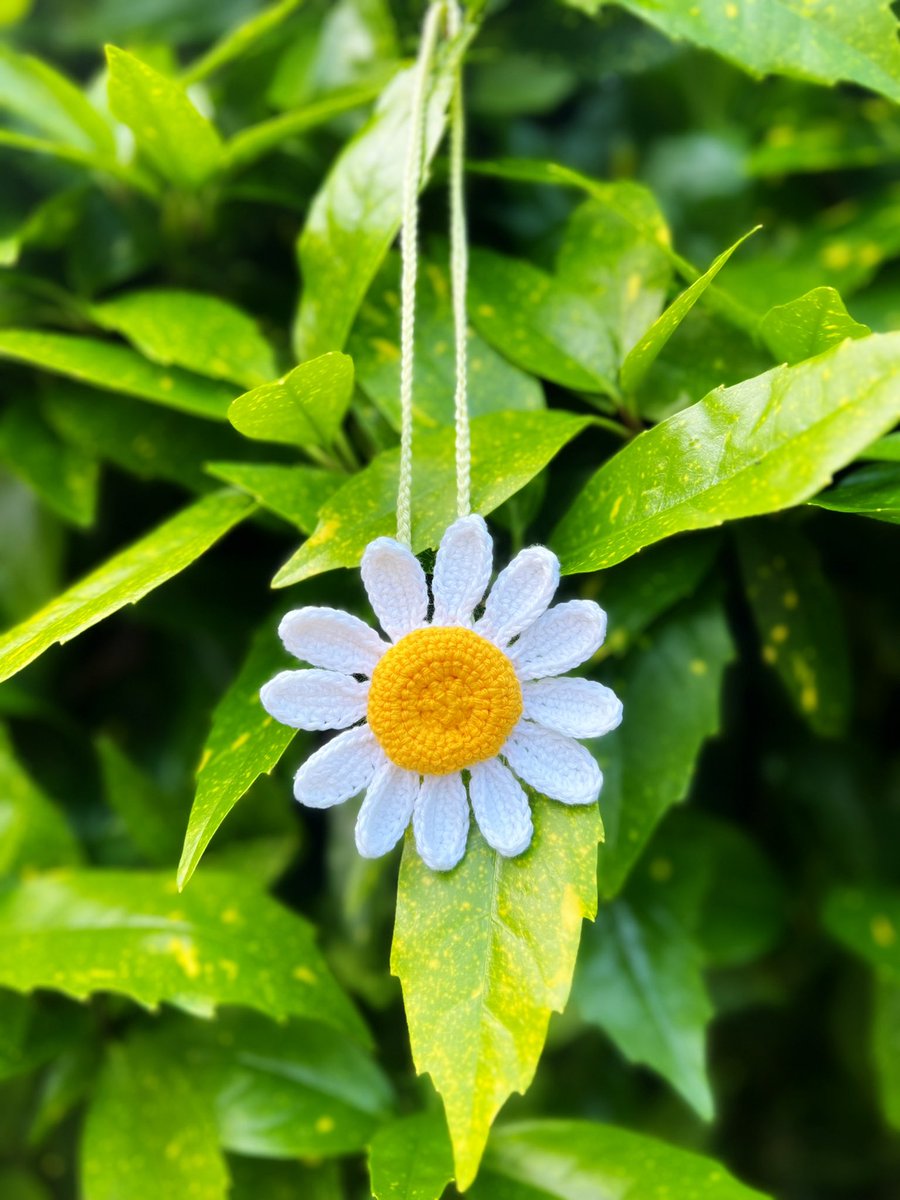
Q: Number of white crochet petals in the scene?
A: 12